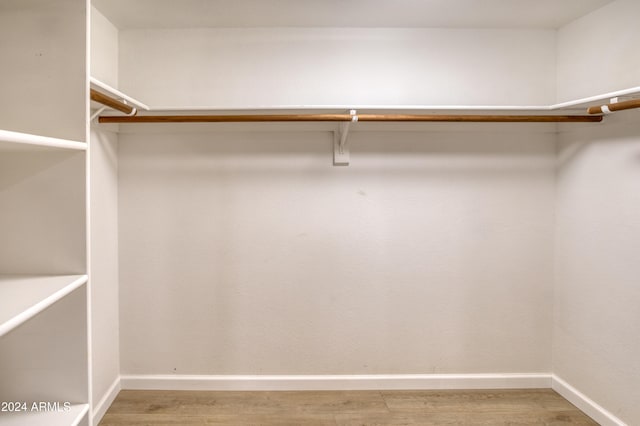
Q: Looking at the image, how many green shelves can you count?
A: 0